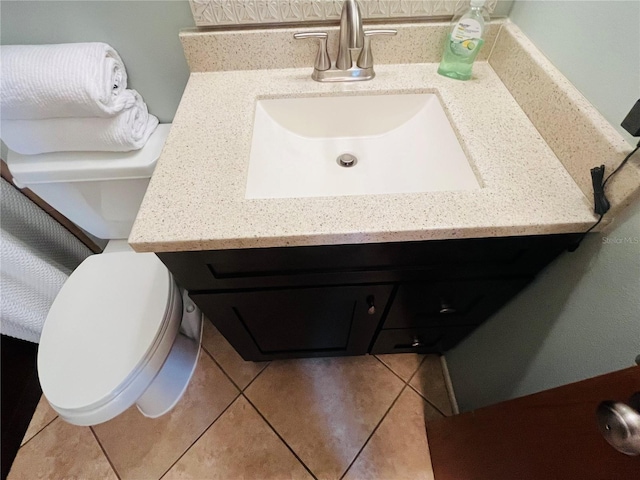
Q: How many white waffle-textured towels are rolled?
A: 2